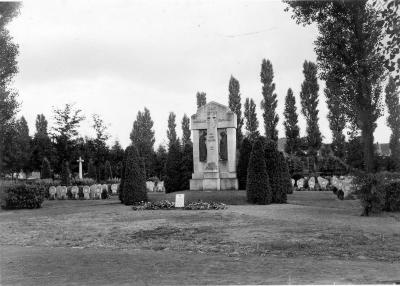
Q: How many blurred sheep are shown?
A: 0